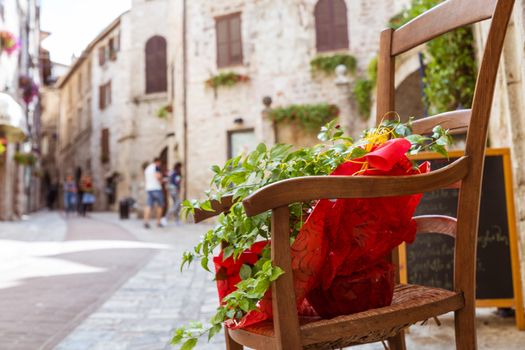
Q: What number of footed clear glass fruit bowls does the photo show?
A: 0